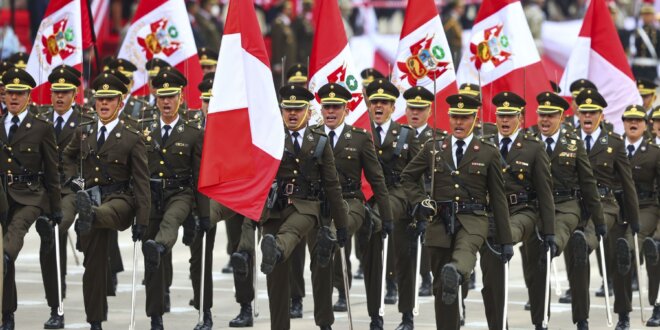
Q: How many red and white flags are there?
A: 7